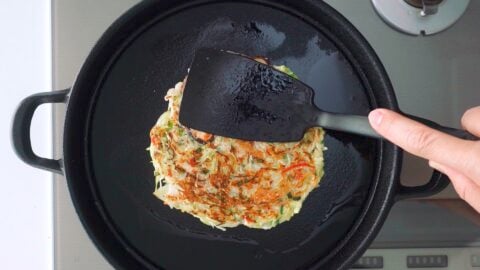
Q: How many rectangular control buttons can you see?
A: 3